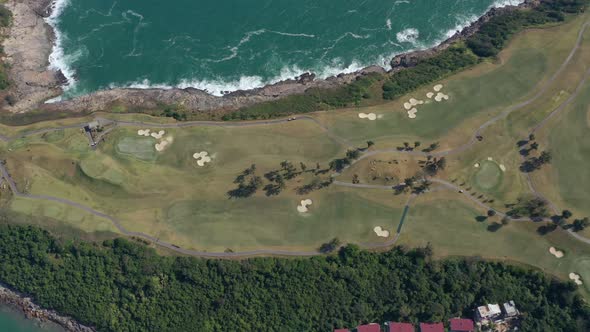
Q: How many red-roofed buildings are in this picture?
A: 5